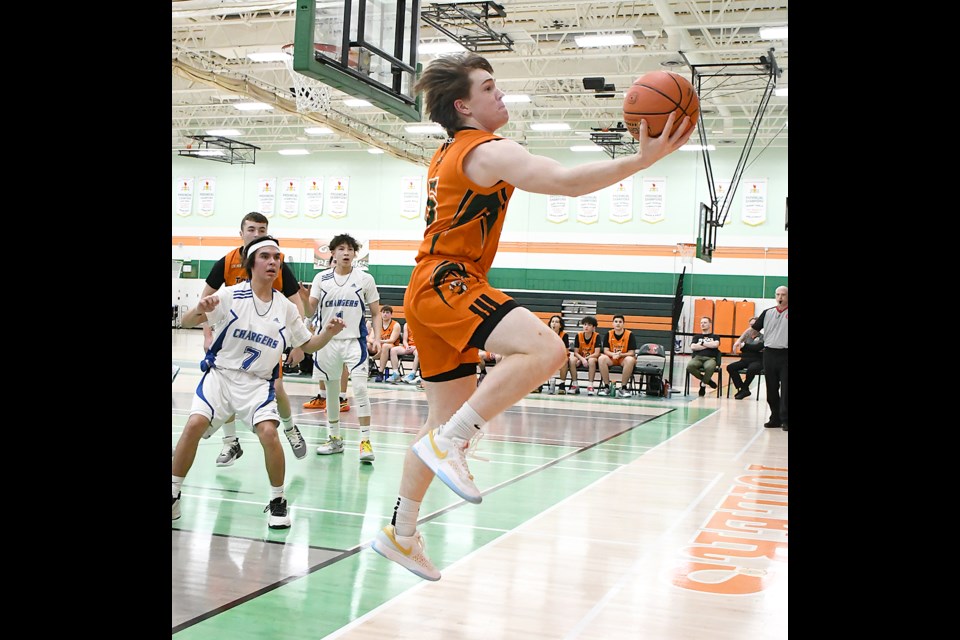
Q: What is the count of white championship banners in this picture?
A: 13